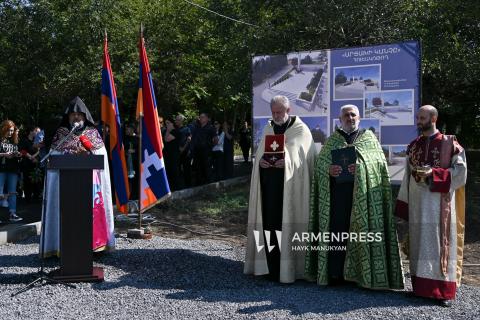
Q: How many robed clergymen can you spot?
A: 4